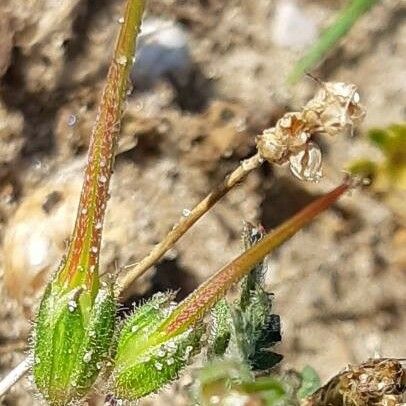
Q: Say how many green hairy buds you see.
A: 2